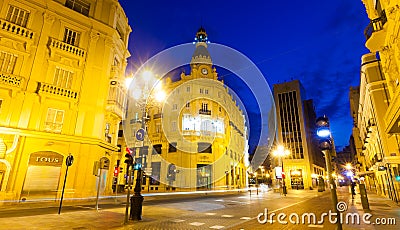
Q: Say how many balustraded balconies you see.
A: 4